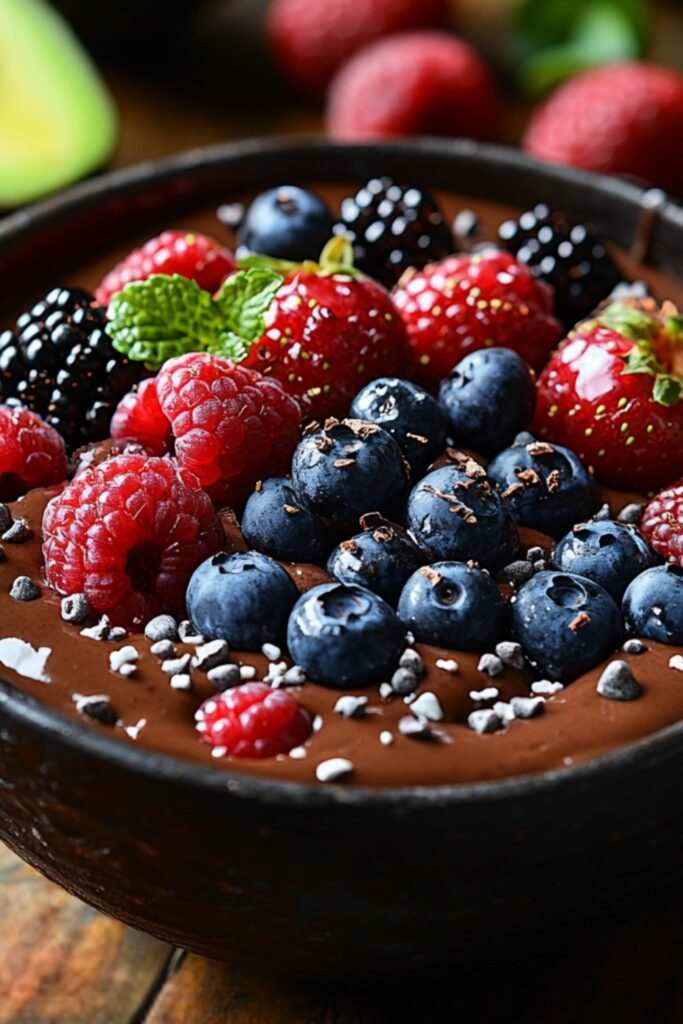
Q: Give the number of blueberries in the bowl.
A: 14